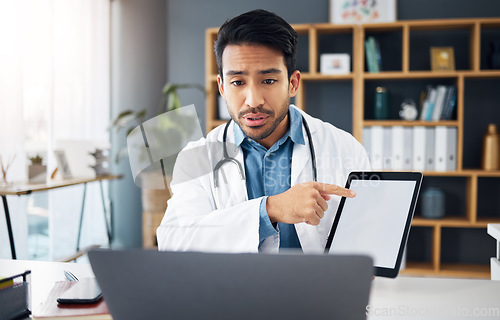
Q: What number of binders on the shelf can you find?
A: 9